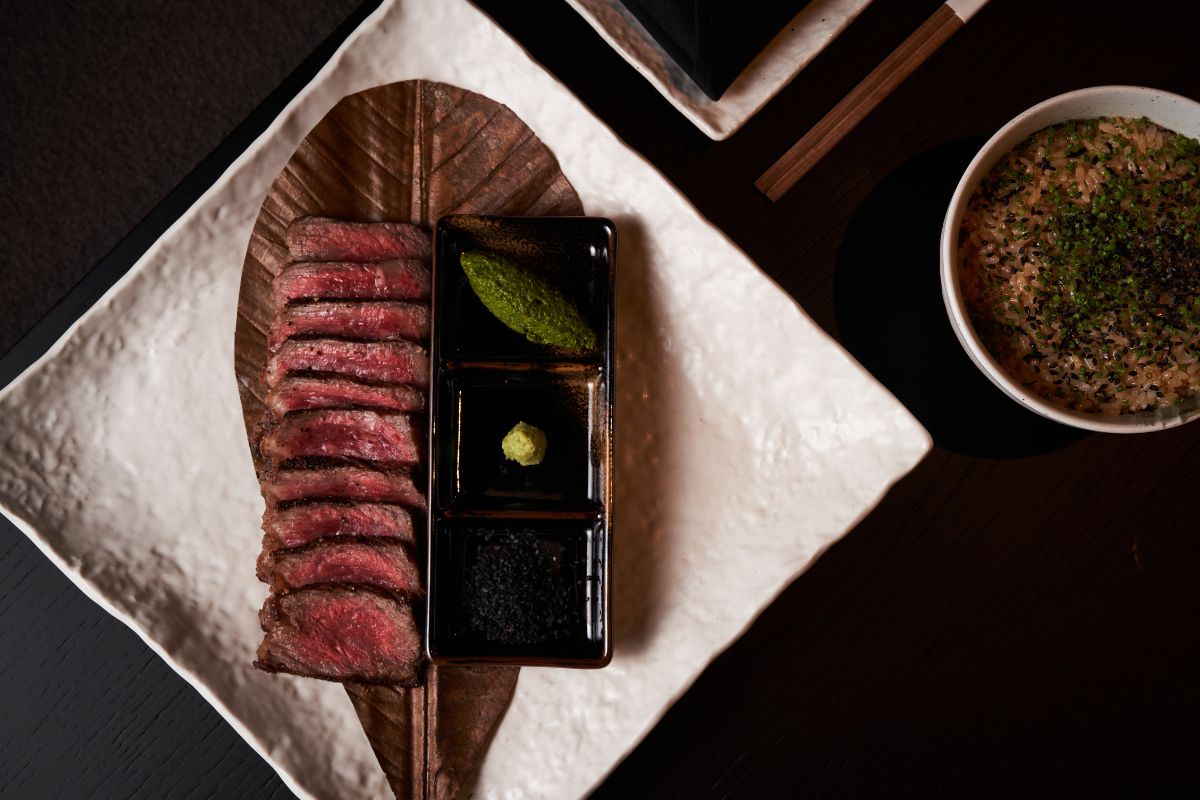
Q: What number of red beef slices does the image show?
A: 10